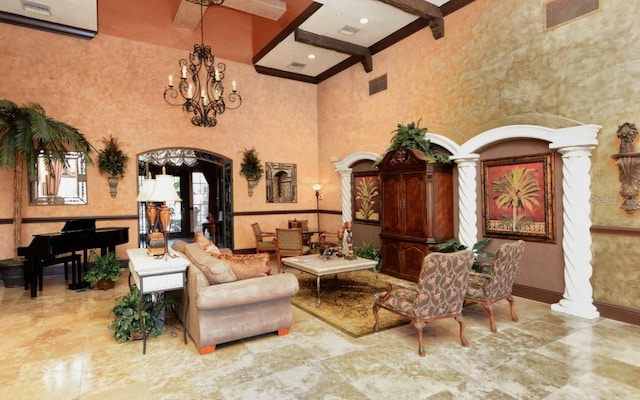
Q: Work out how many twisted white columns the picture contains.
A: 3